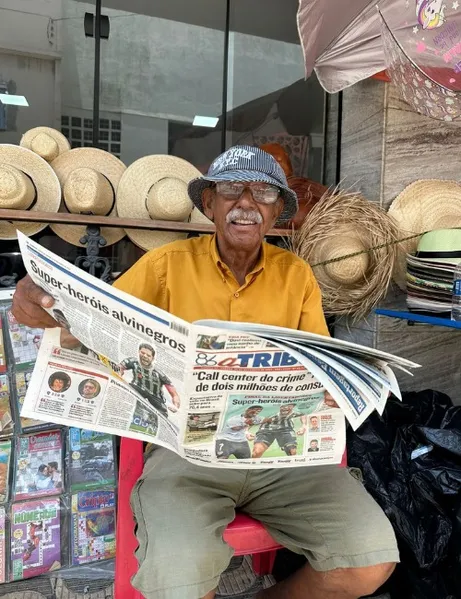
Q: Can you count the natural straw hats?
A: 6